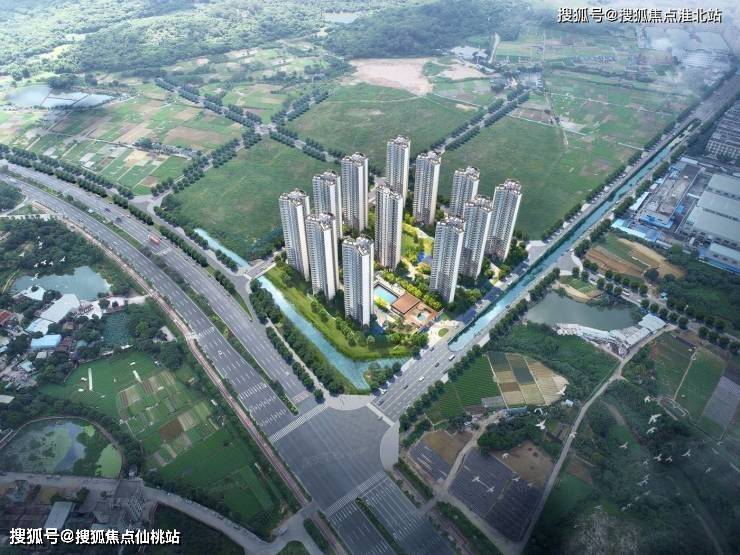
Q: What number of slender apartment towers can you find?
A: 12